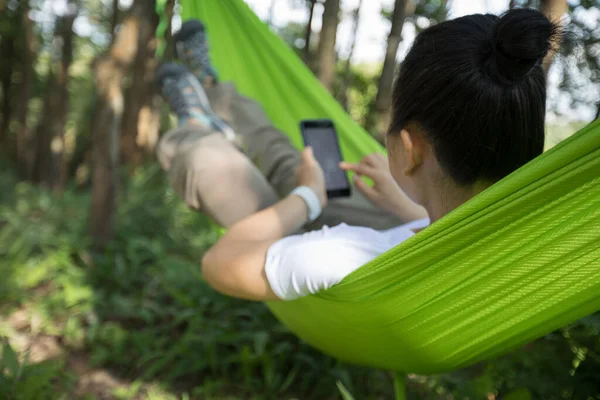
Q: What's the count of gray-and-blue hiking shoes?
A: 2